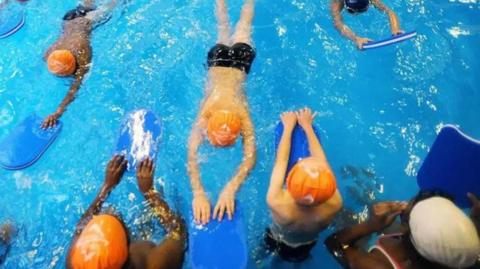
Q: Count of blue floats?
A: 7